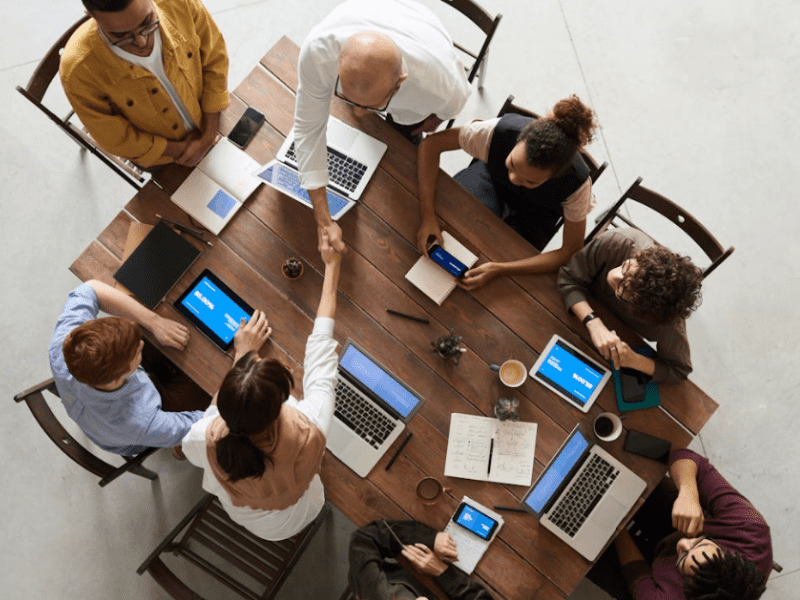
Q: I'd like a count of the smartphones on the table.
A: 5